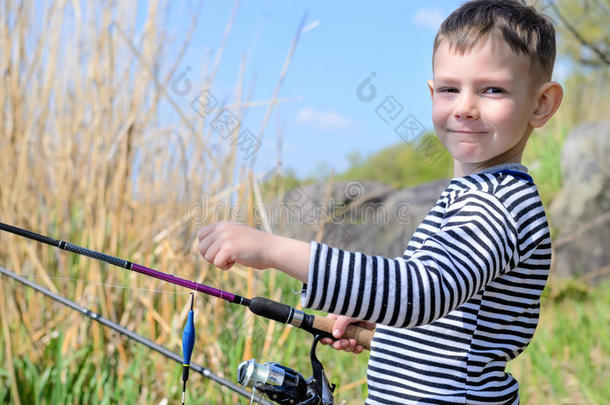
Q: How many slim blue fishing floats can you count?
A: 1